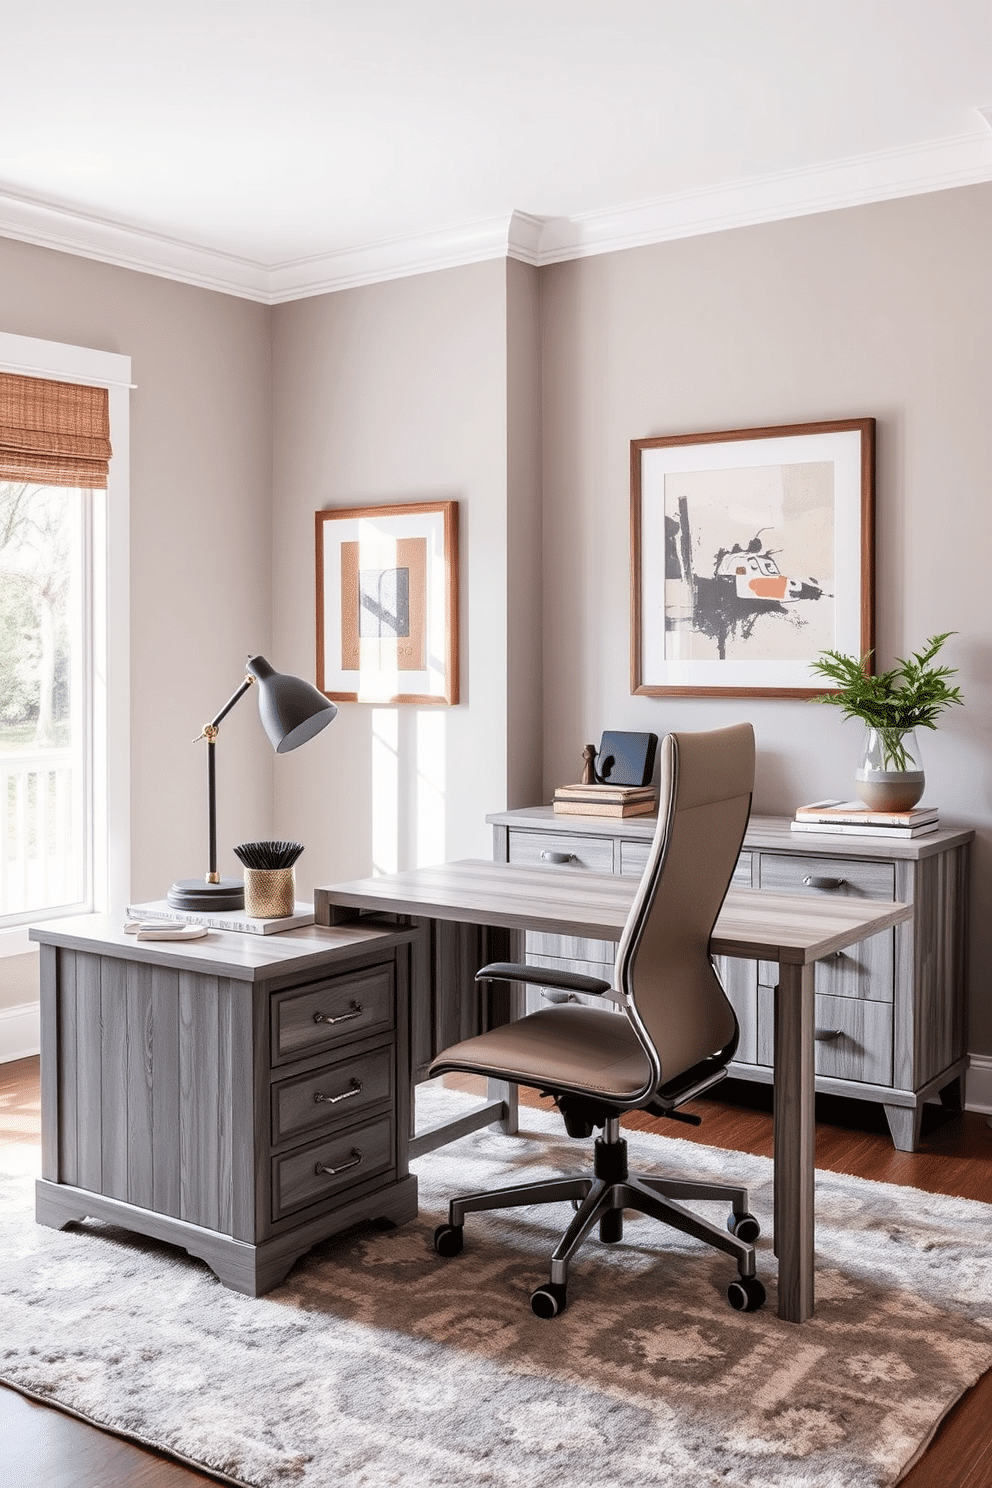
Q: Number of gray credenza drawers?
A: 7